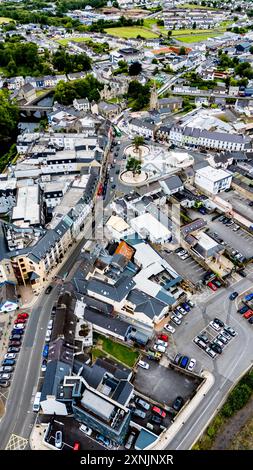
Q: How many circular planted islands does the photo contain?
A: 2